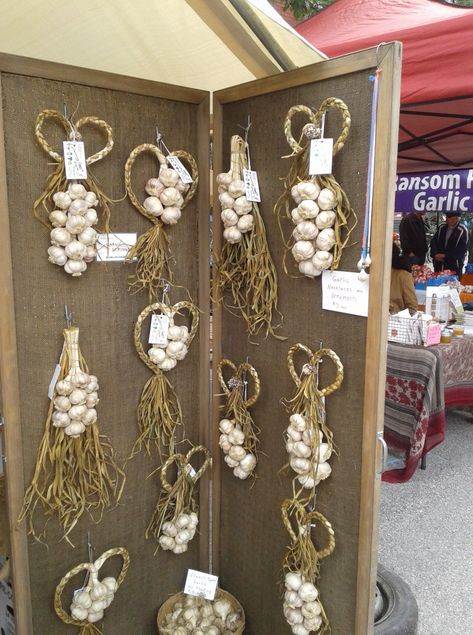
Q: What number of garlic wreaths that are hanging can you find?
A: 11